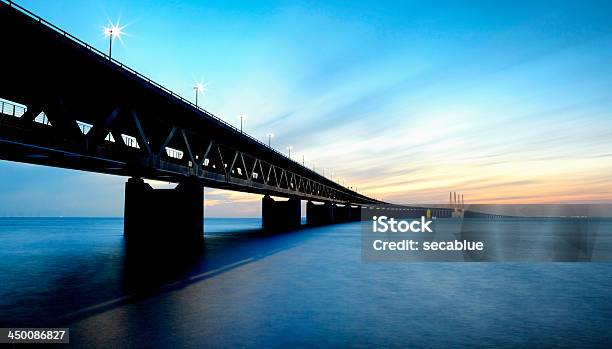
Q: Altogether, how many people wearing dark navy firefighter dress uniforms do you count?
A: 0